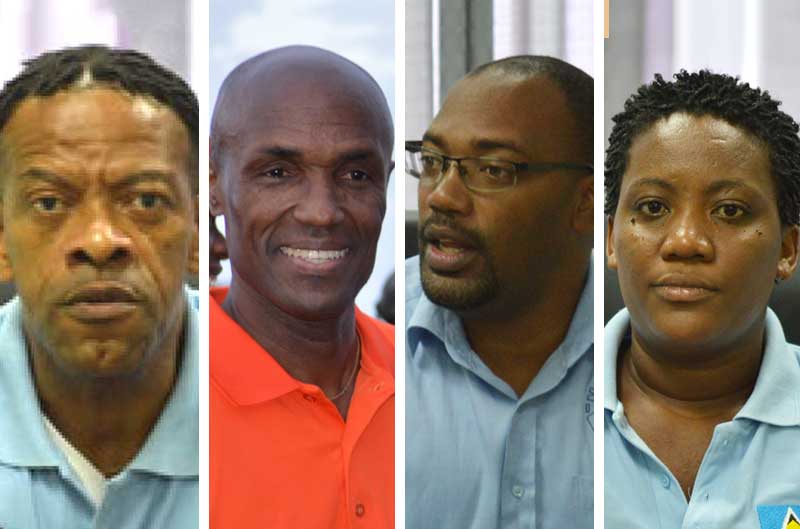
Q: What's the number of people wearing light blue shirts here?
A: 3